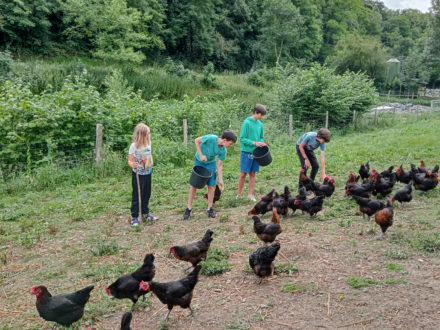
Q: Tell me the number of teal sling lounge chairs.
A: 0